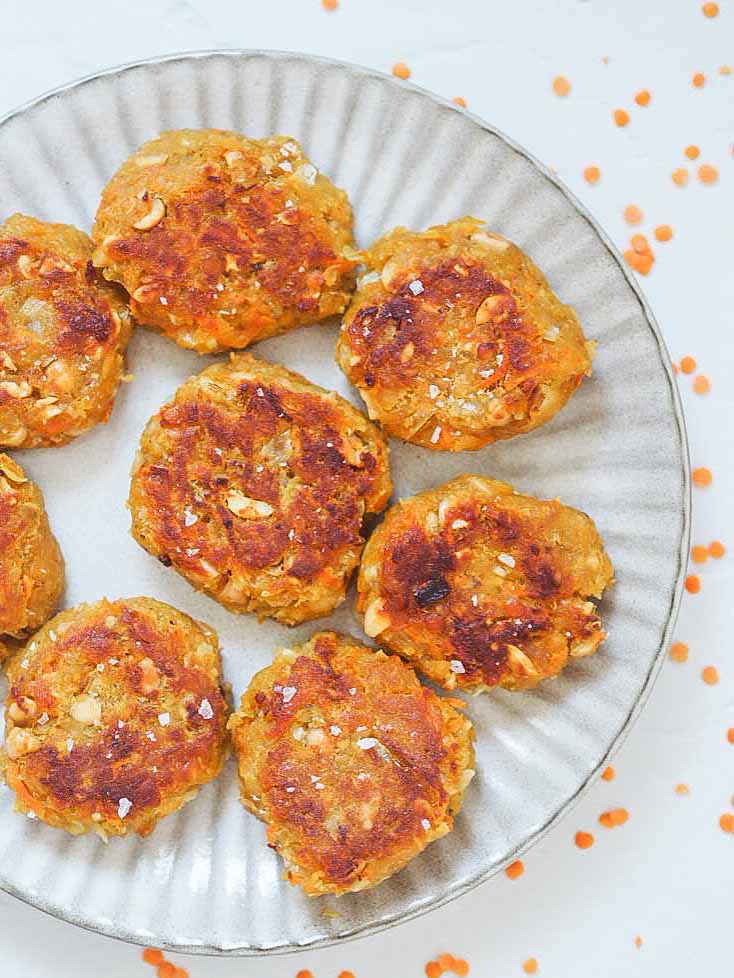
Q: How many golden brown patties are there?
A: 8